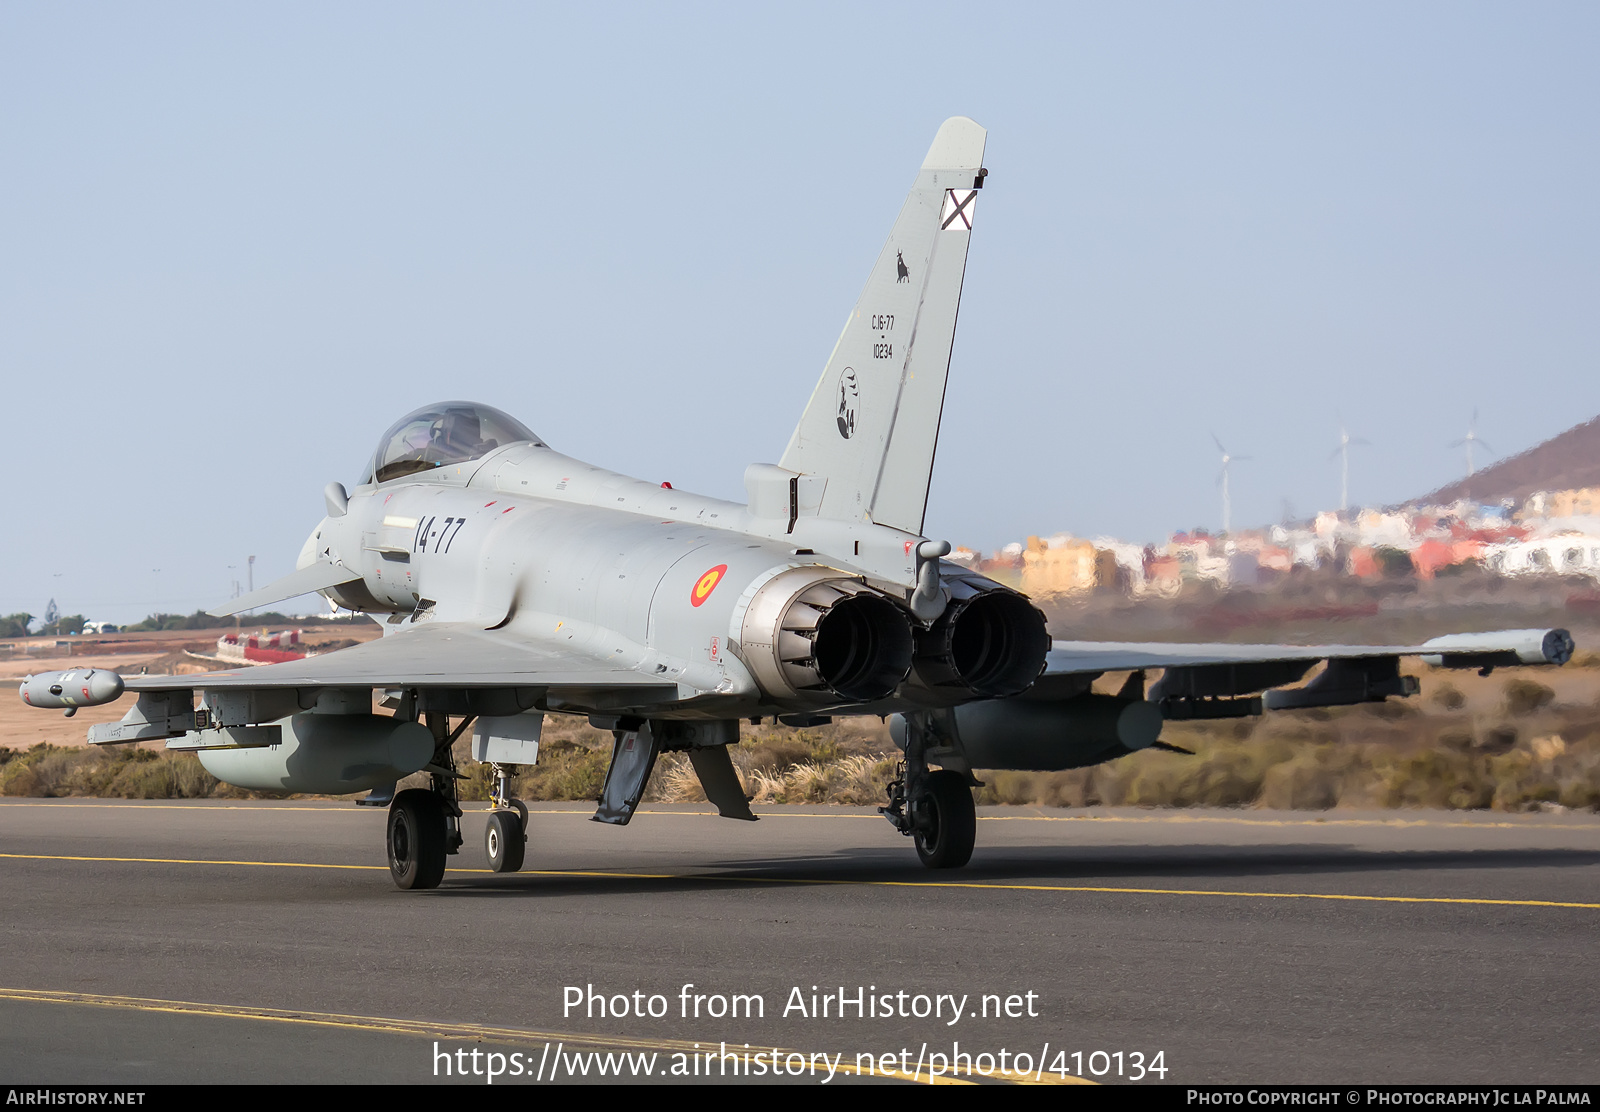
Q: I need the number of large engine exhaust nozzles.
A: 2